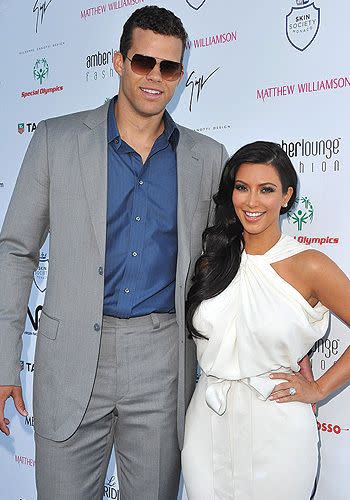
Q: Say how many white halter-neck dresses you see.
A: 1